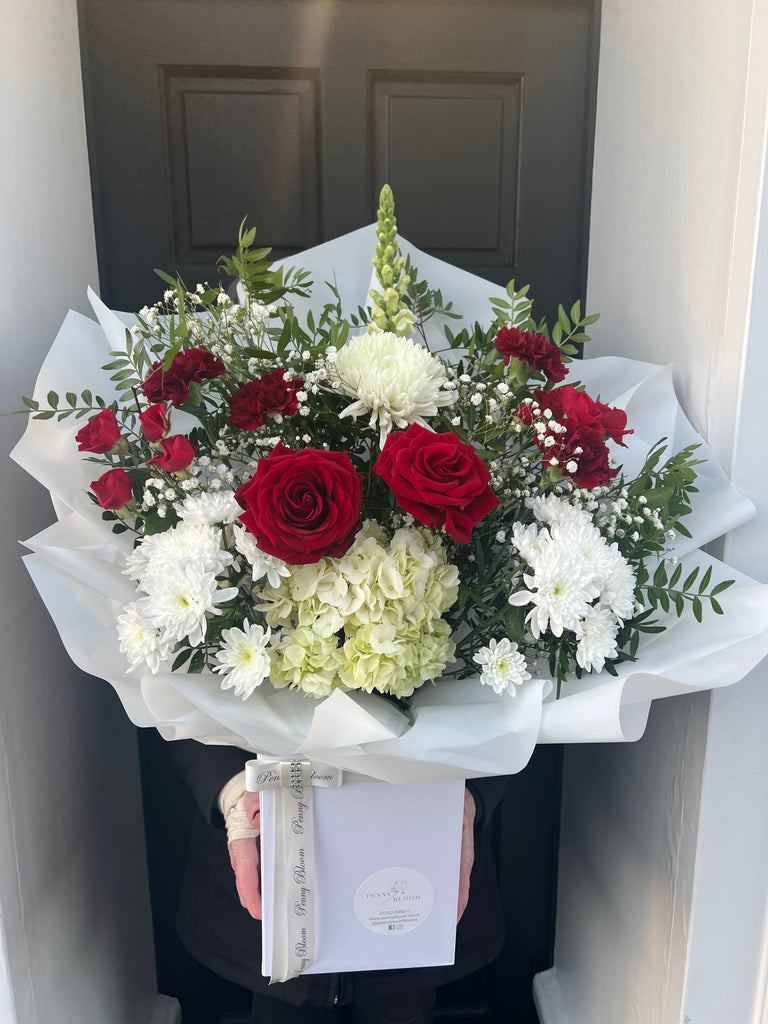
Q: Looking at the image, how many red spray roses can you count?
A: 4